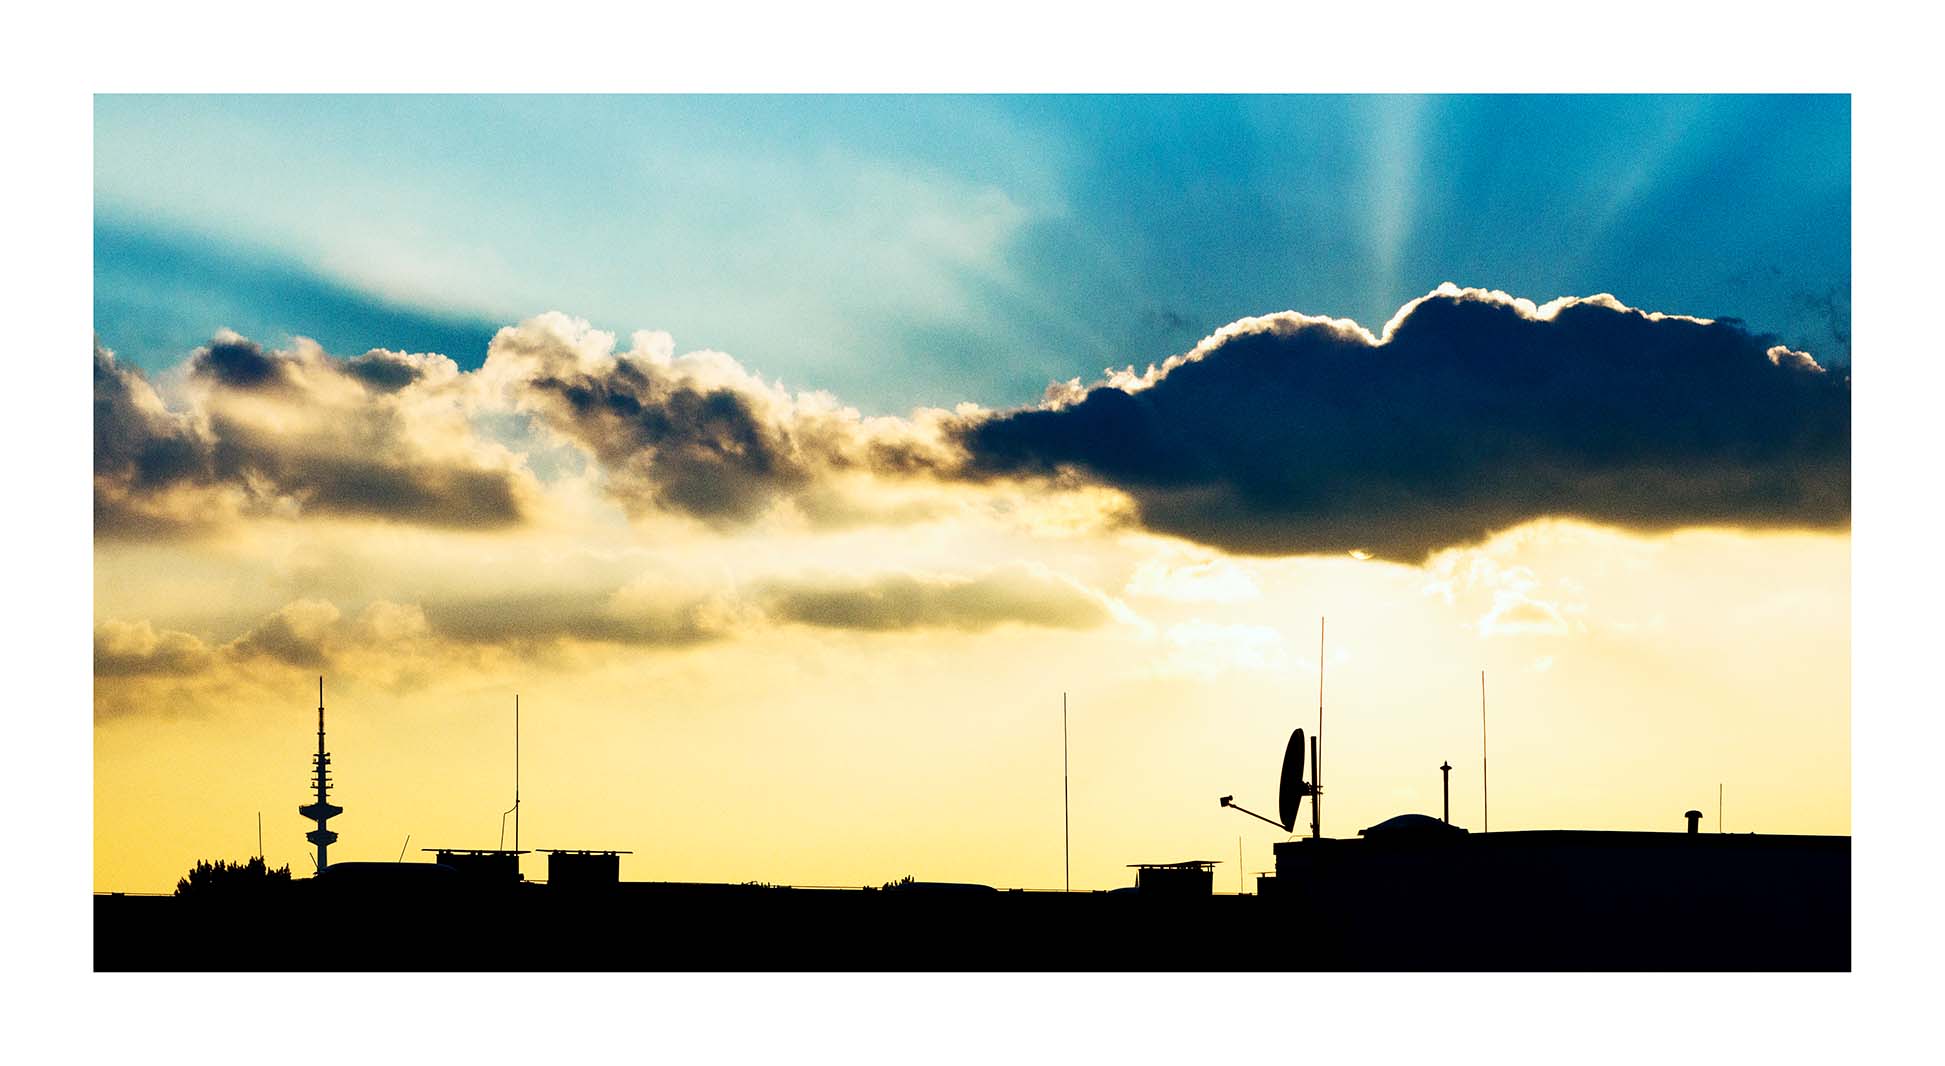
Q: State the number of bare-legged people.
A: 0